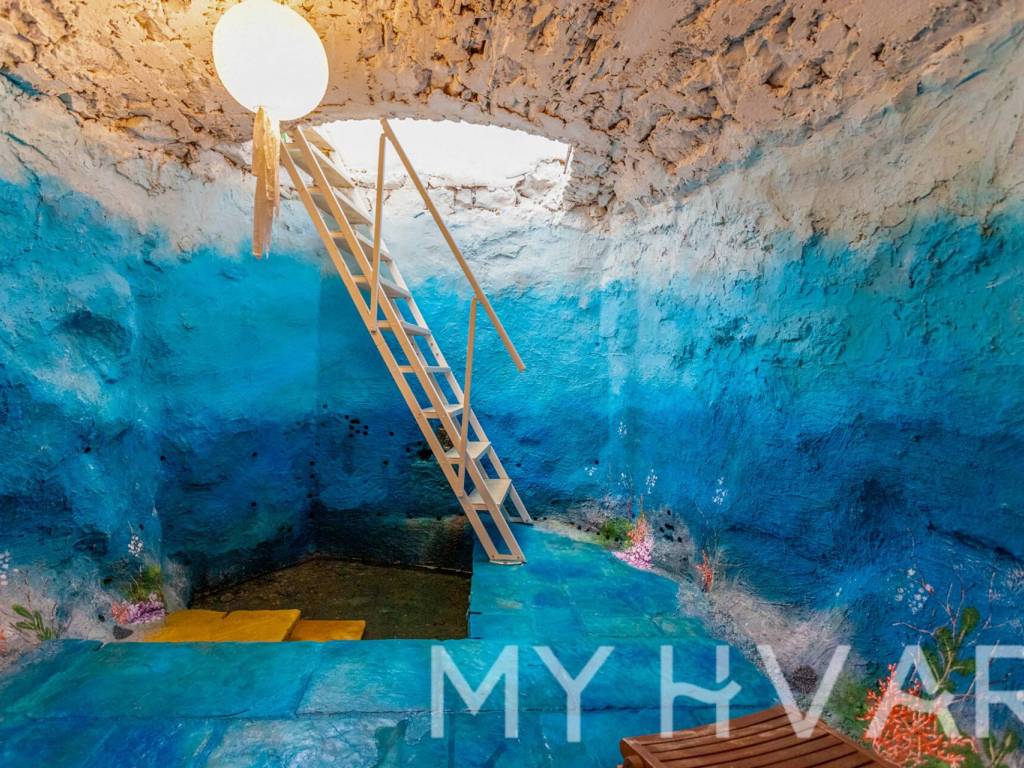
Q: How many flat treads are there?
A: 10